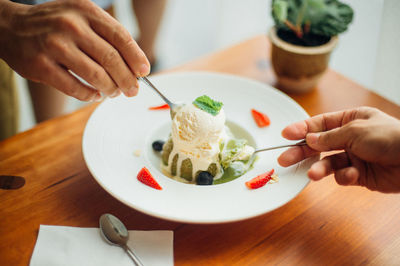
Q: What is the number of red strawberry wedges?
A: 4